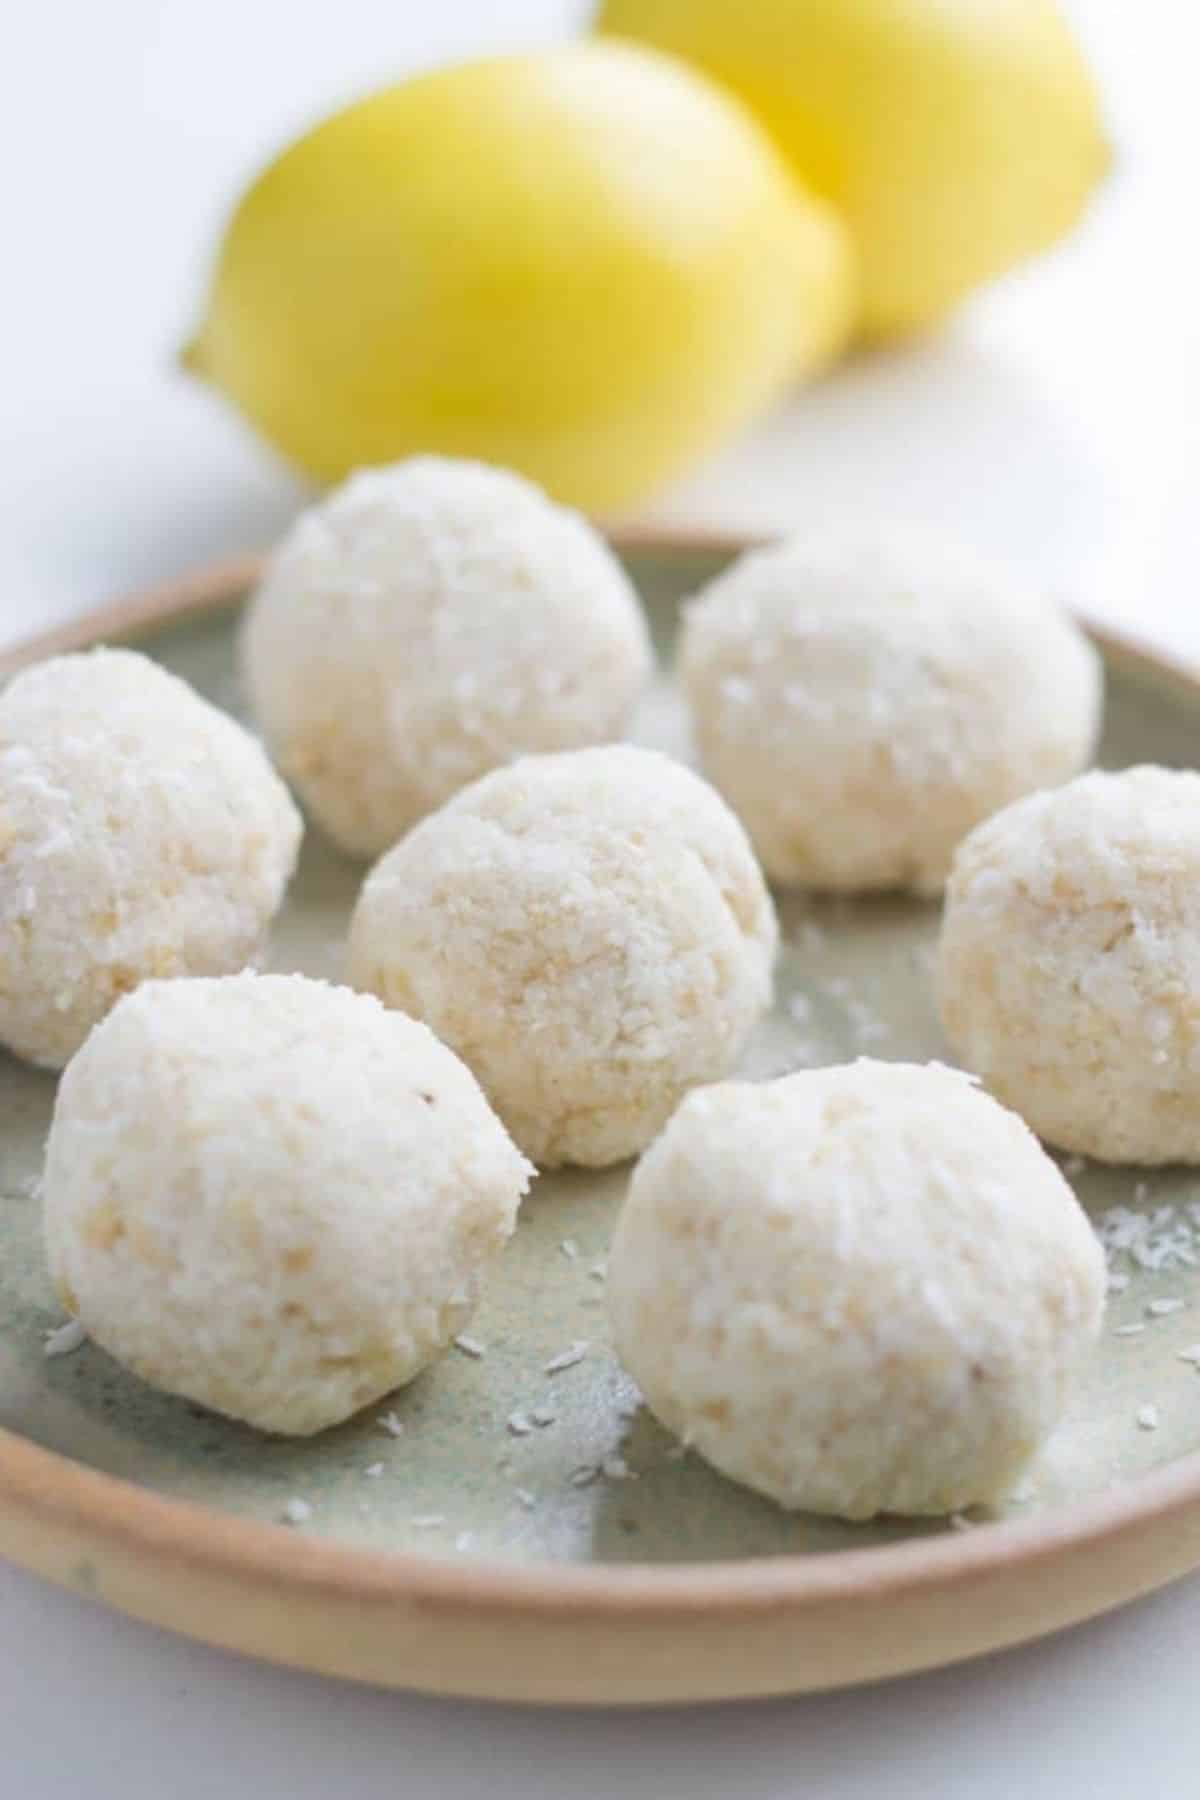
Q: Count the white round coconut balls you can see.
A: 7